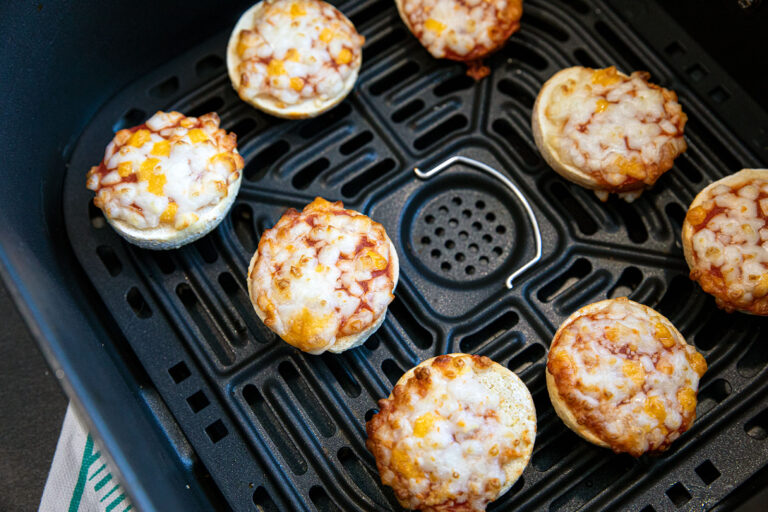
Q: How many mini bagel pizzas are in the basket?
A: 8